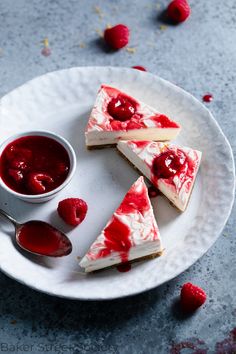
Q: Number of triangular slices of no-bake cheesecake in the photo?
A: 3